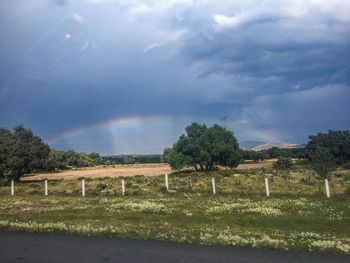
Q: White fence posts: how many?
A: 8